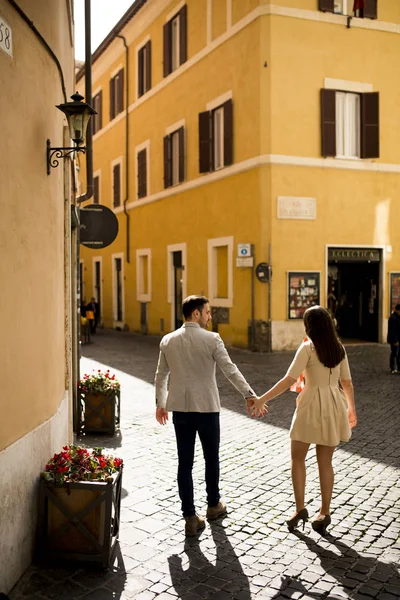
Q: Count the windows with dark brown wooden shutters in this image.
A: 11